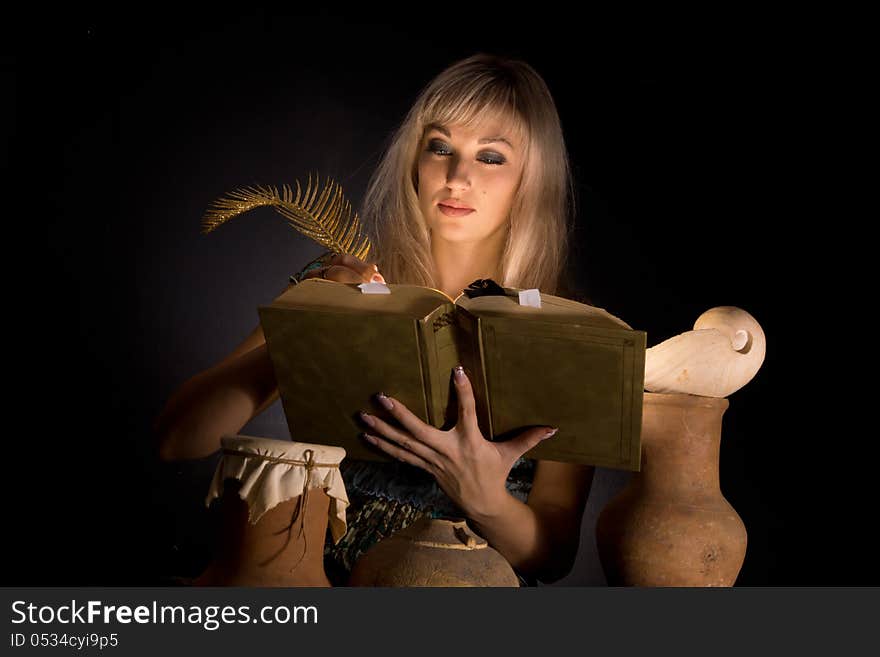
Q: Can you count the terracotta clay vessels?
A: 3